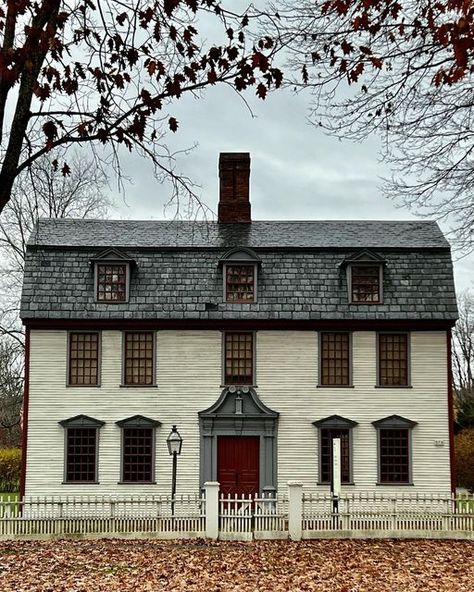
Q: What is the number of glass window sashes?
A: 12